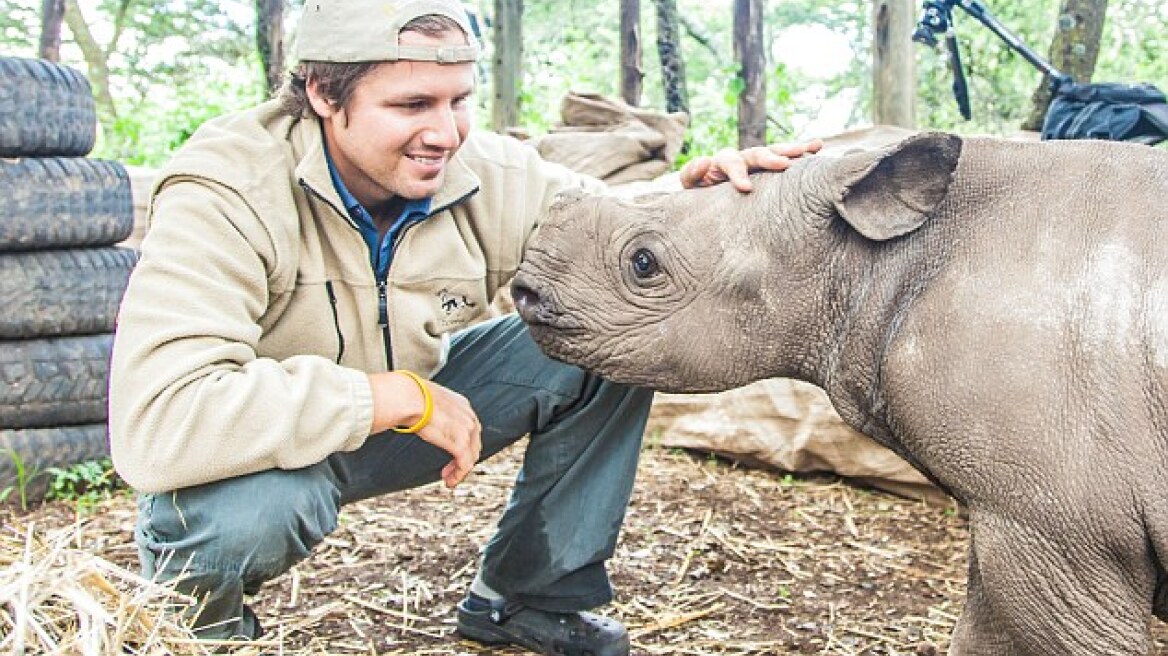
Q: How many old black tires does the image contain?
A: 5